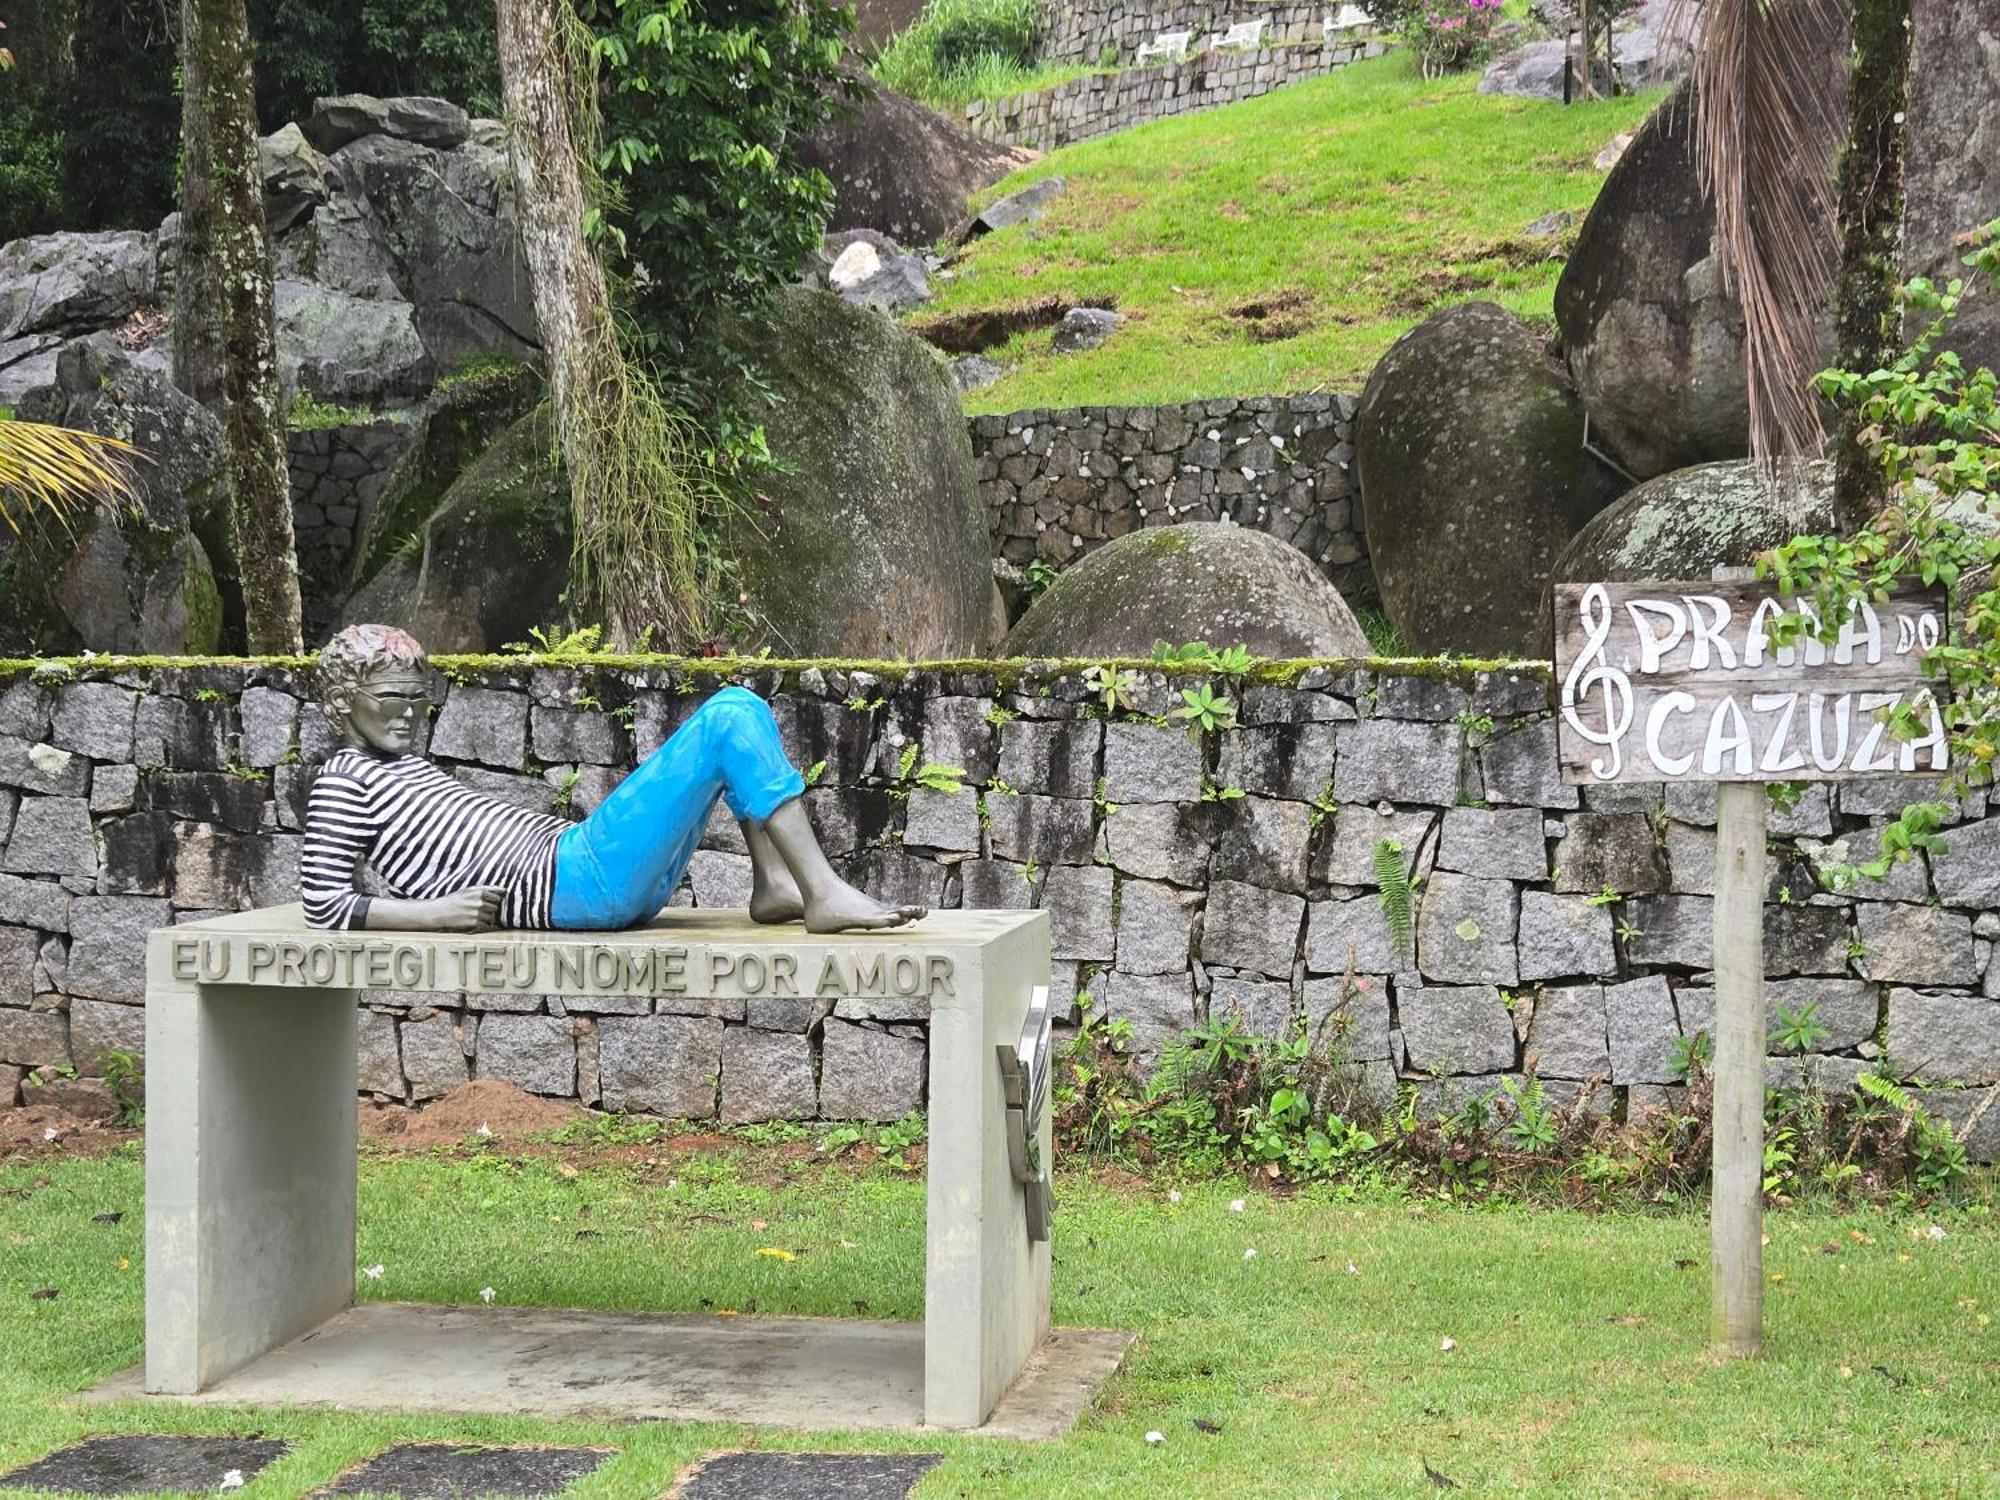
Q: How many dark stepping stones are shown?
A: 3